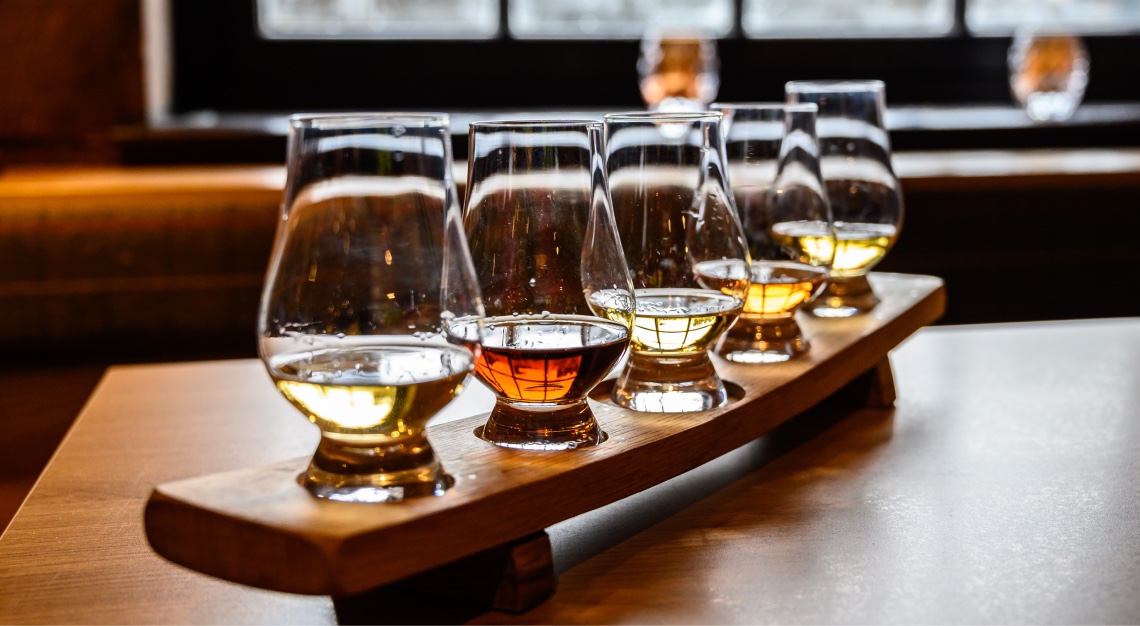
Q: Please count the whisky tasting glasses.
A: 5